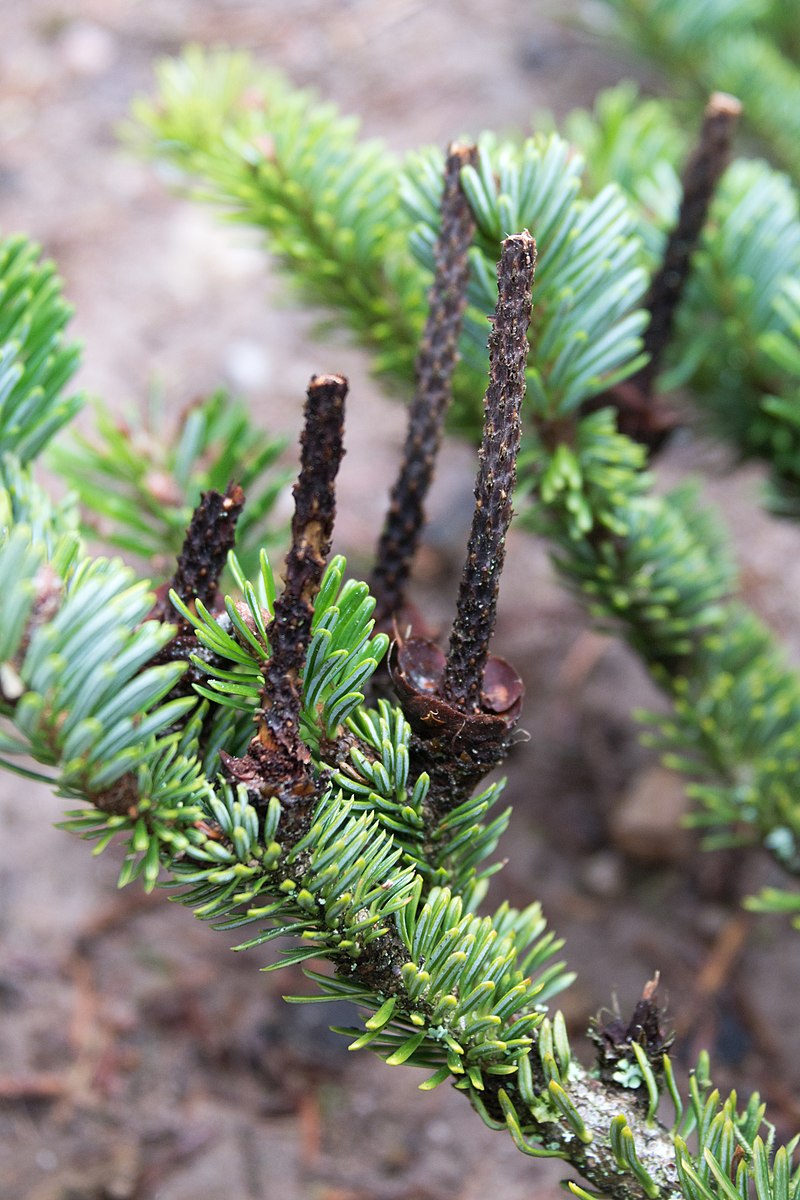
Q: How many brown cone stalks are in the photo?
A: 5